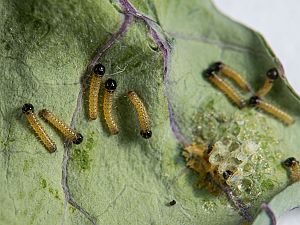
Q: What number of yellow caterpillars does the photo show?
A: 10